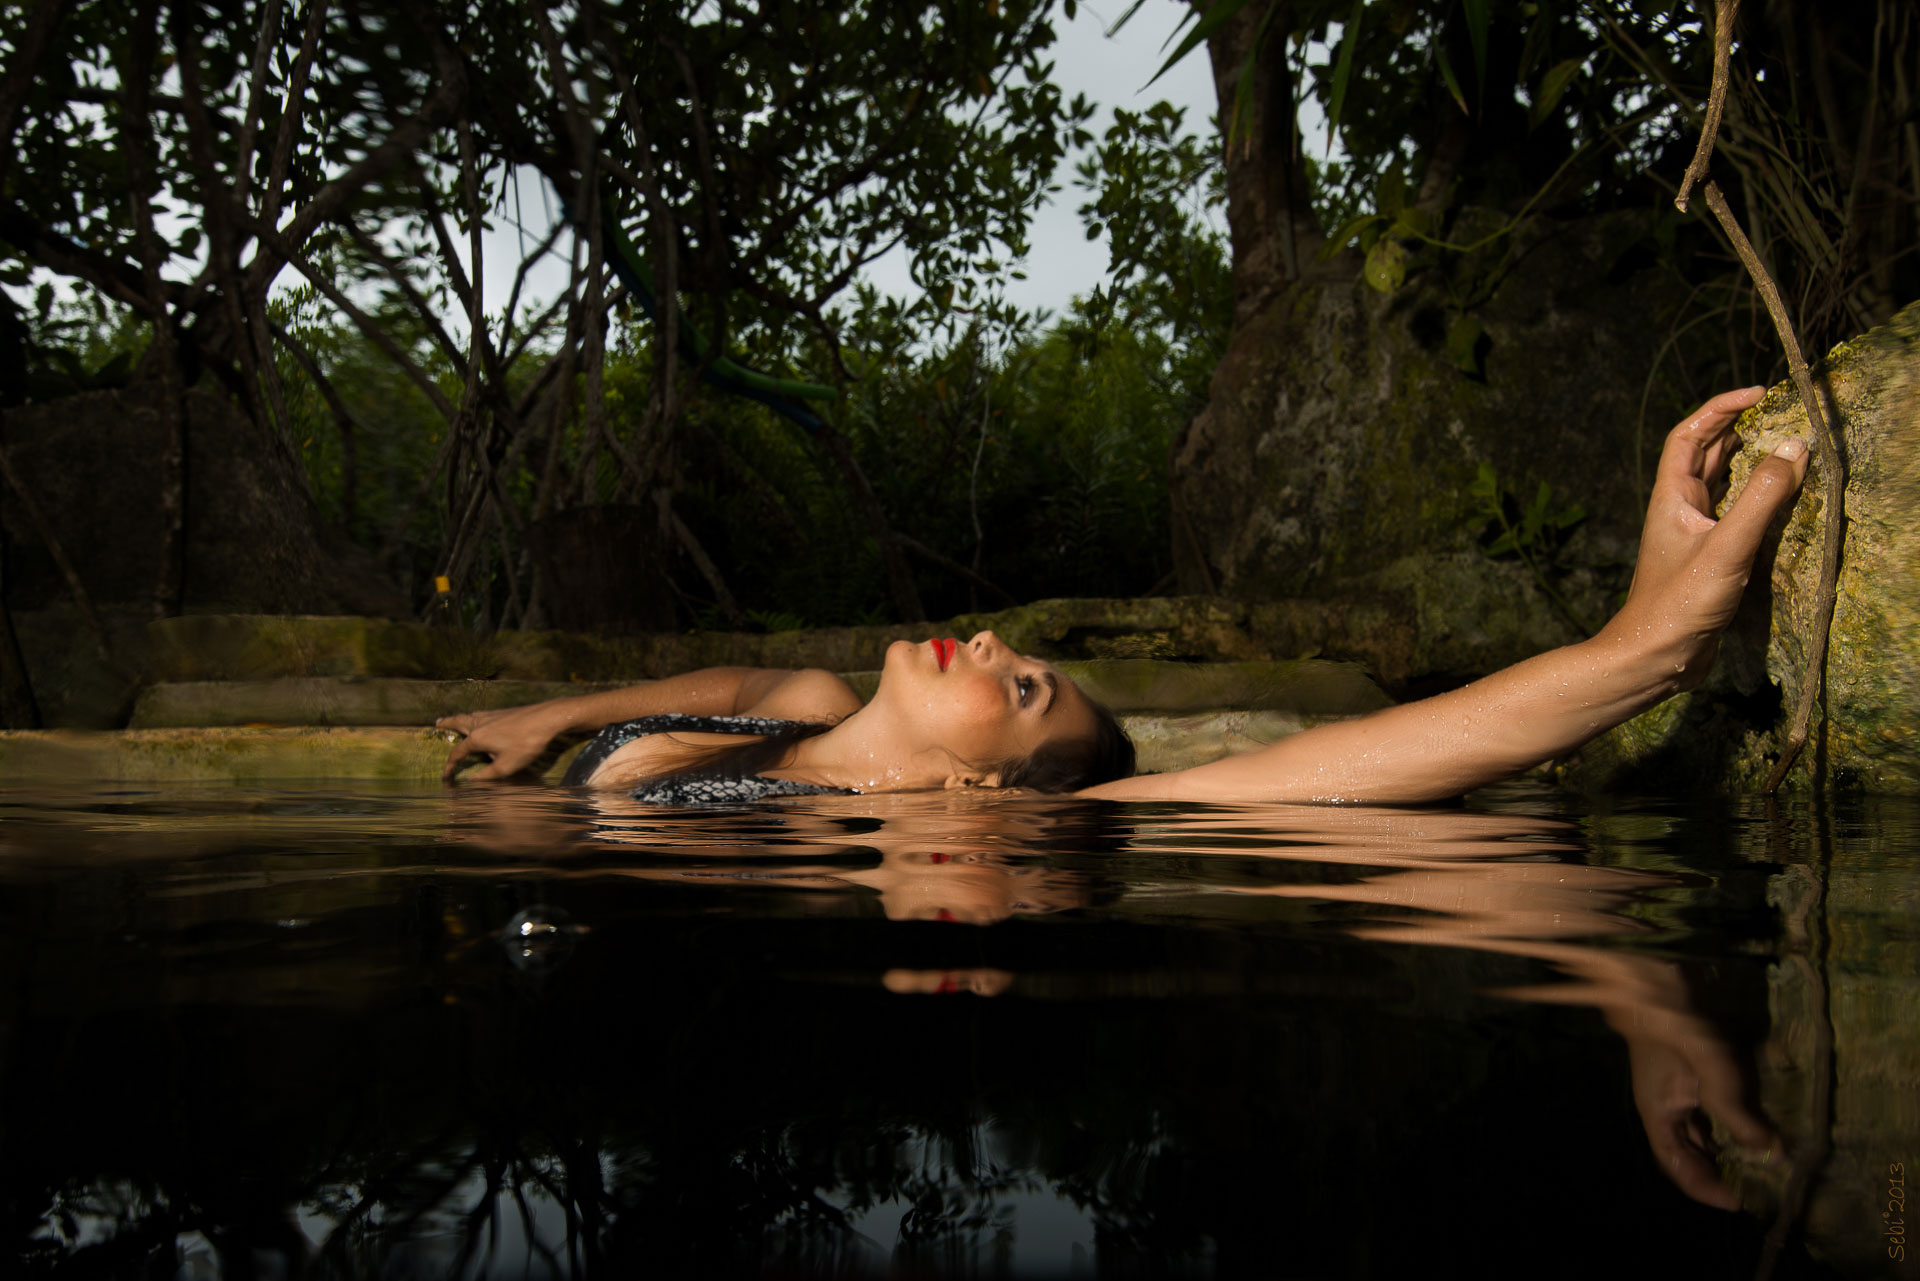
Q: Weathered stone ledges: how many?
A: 3